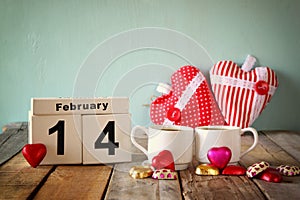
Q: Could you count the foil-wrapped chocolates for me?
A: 10